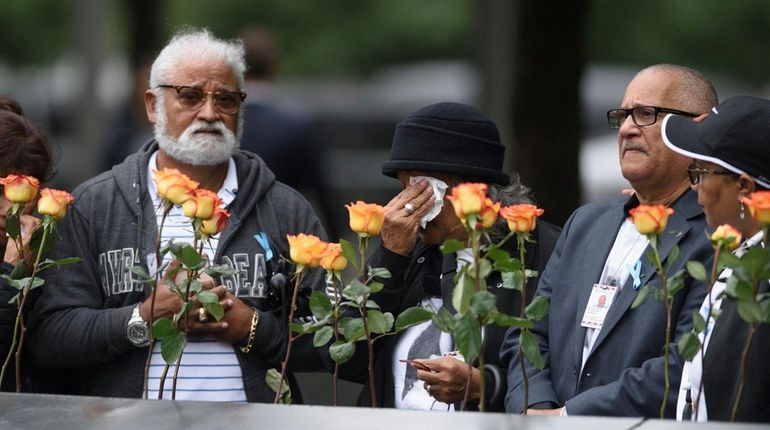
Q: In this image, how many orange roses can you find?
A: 14